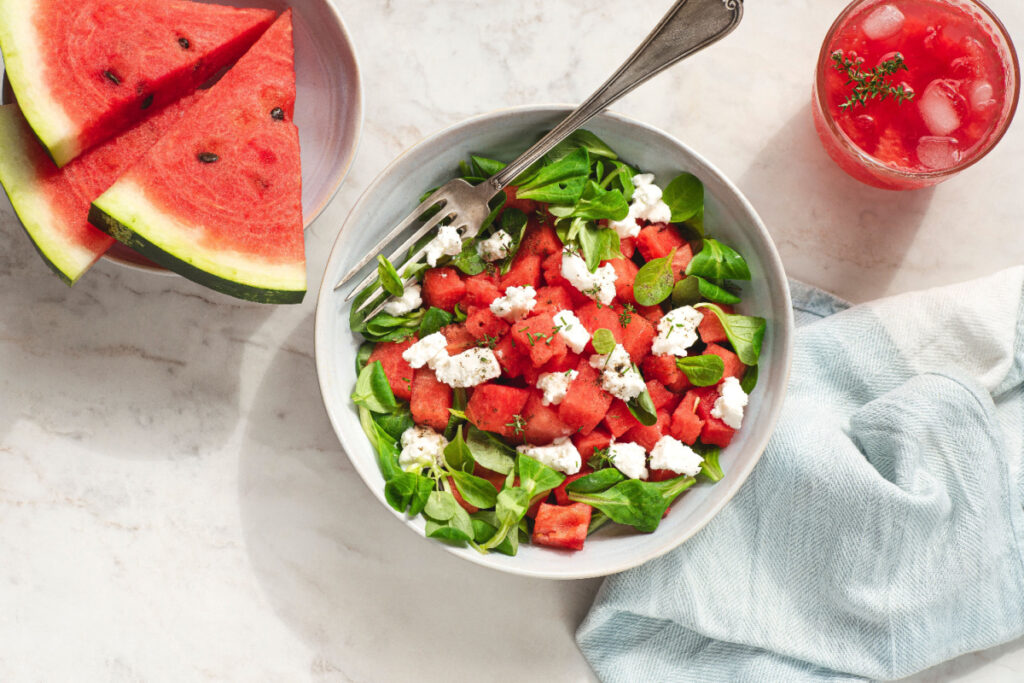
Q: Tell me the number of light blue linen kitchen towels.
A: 1